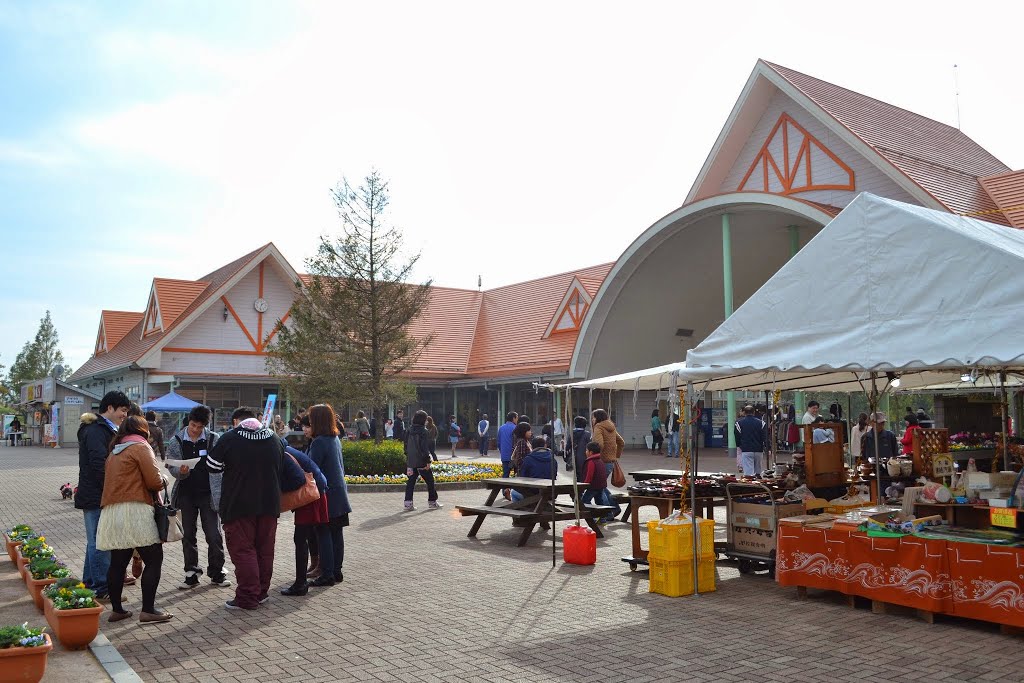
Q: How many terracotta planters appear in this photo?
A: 5